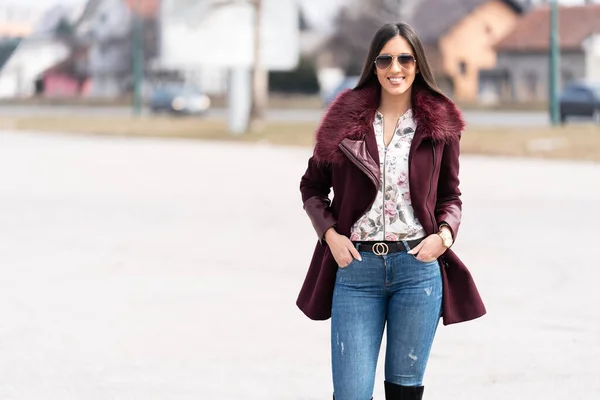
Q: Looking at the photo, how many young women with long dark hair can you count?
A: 1